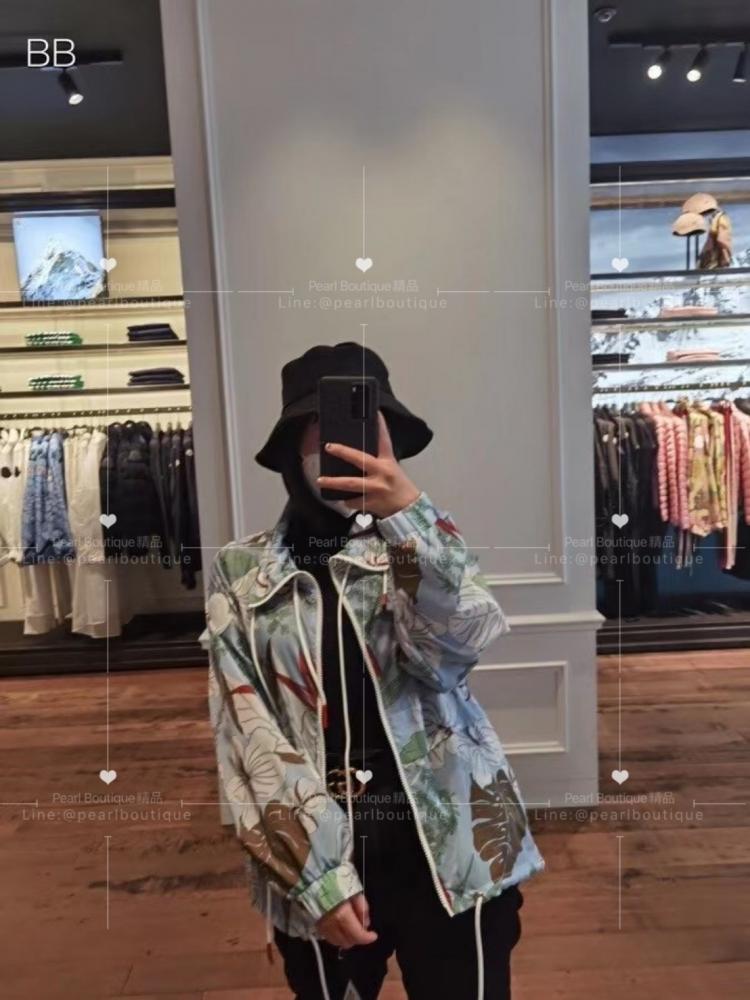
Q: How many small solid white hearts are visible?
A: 9